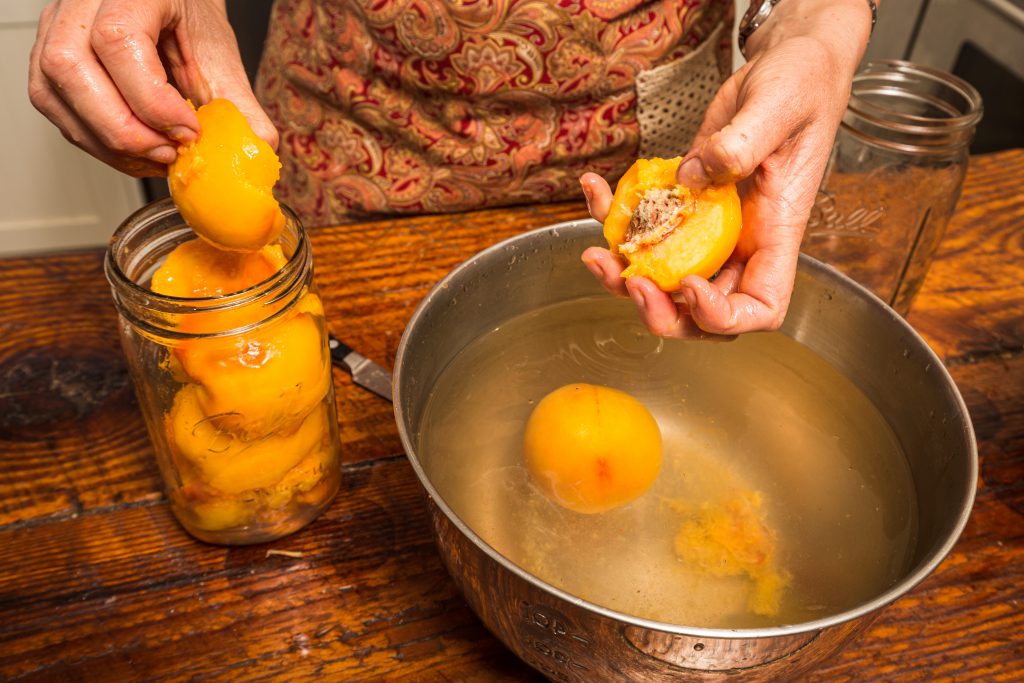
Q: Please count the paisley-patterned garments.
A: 1